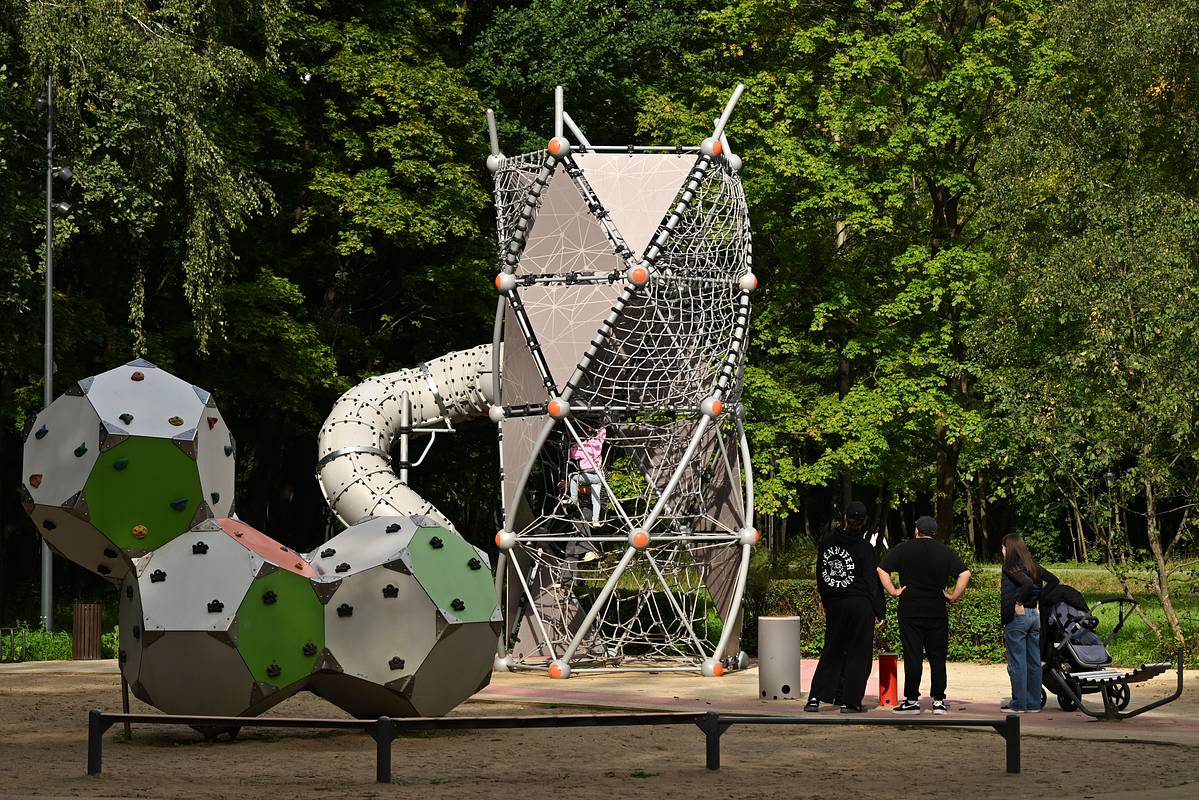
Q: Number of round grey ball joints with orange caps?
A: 12